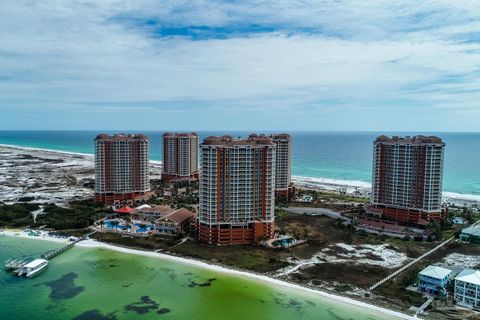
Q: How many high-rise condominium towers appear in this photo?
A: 5